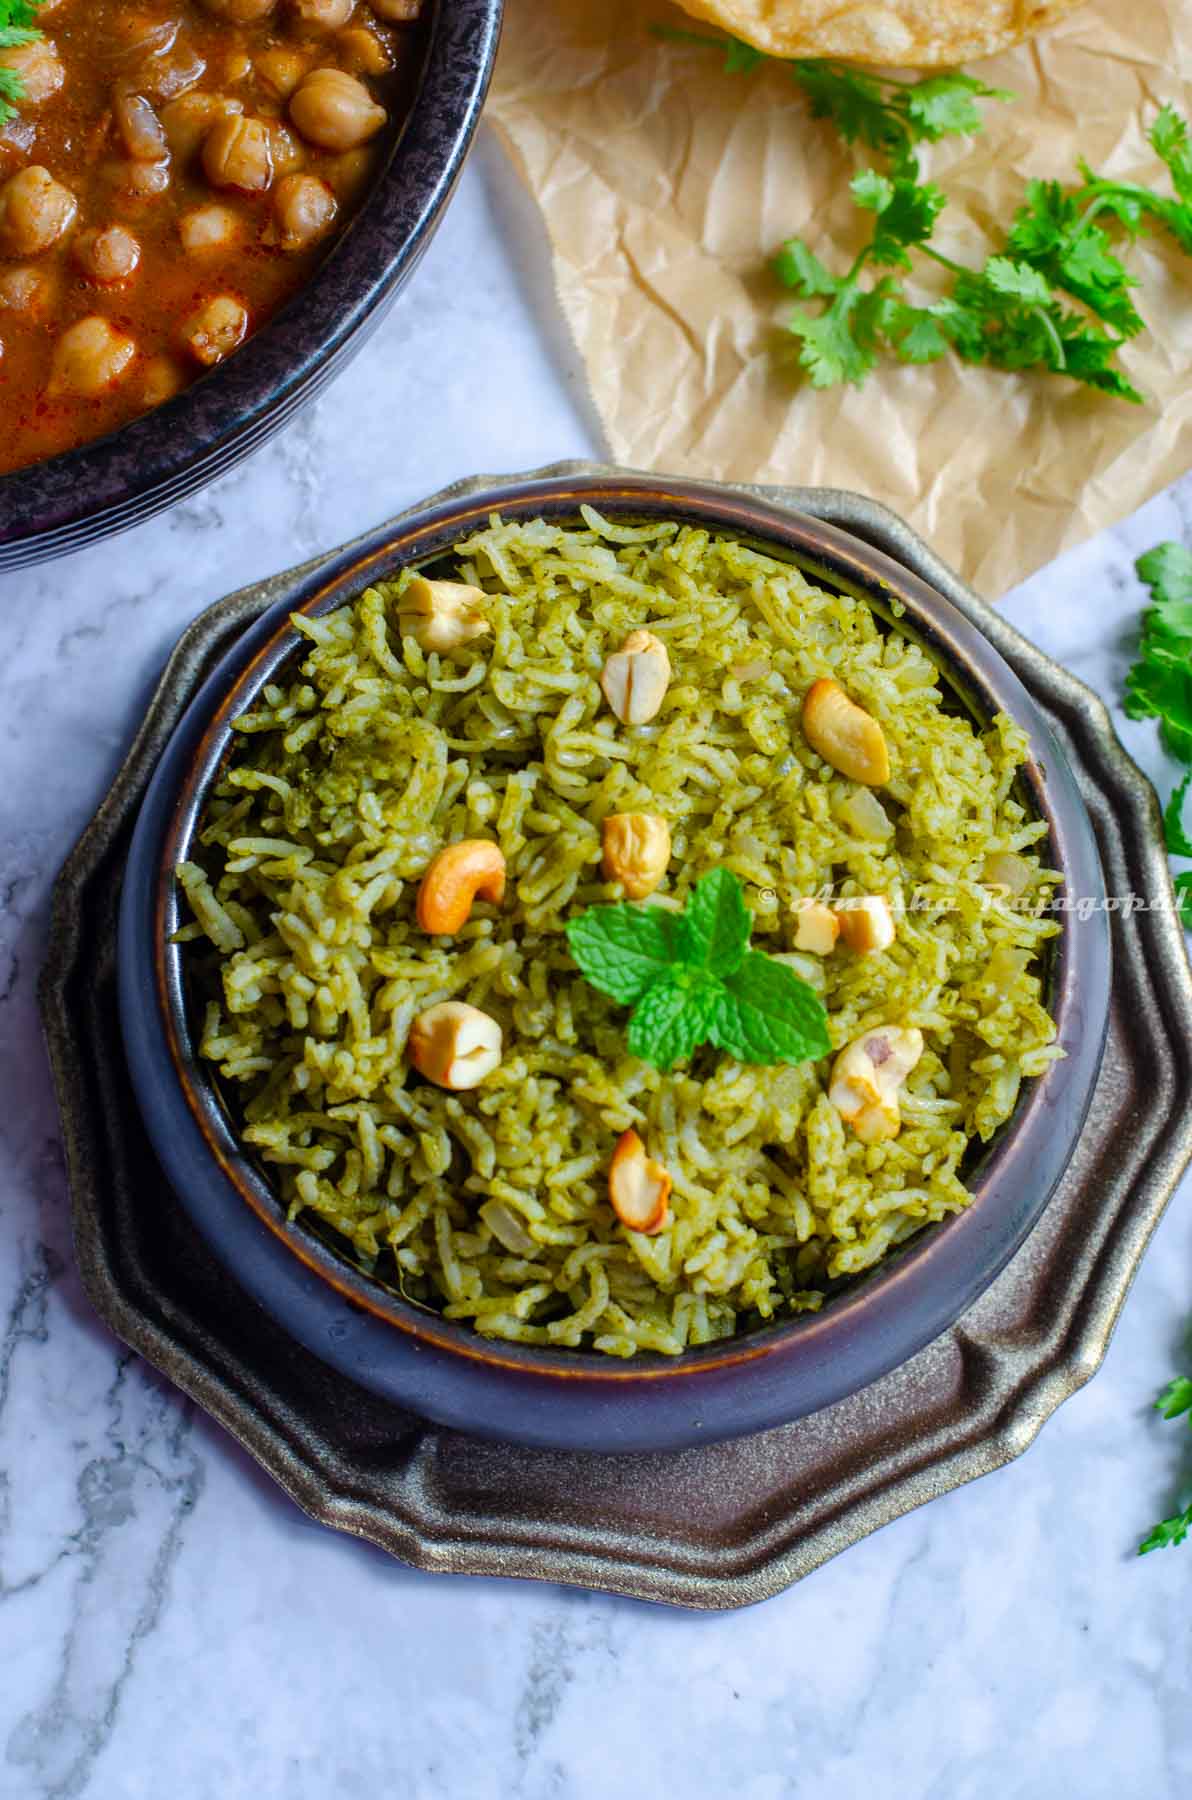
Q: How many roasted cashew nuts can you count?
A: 10